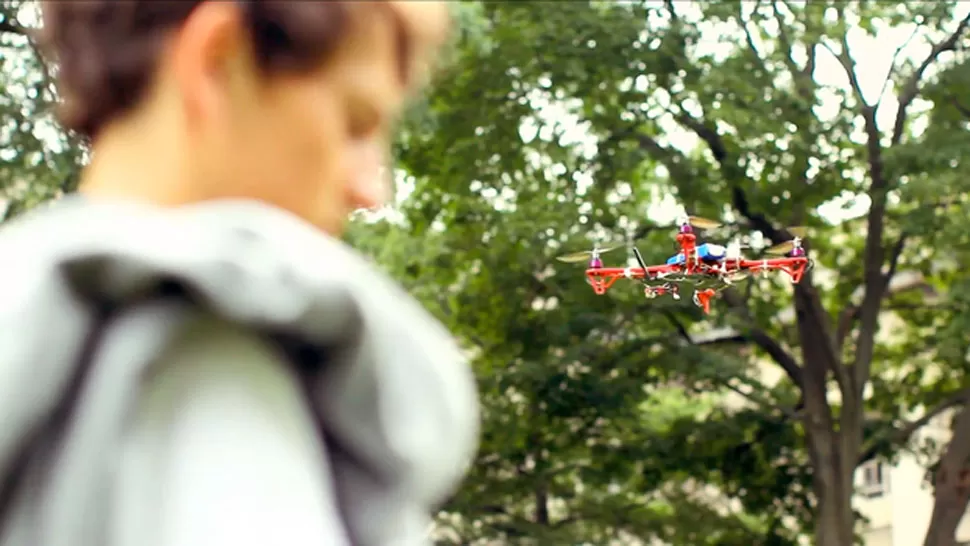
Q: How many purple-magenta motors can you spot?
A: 3